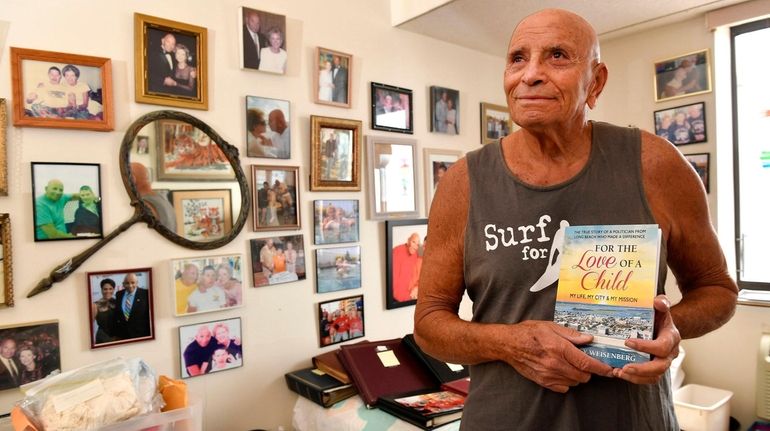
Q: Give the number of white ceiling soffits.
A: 1